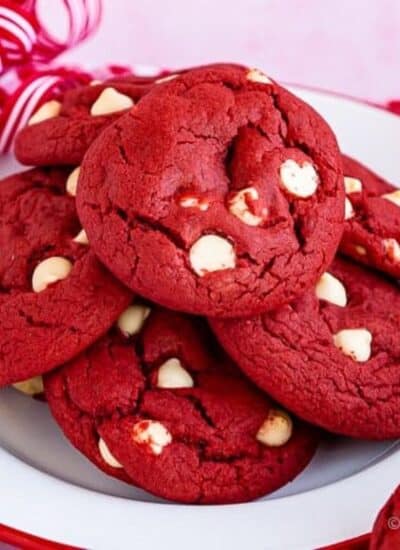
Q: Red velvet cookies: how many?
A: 7